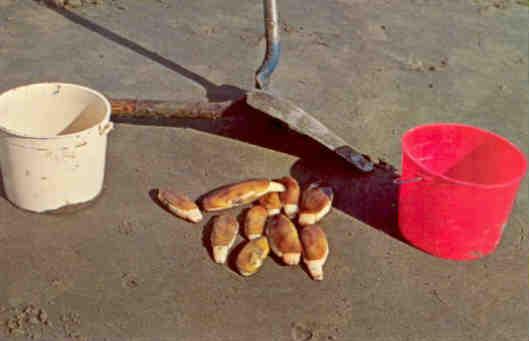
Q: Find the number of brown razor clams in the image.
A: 10